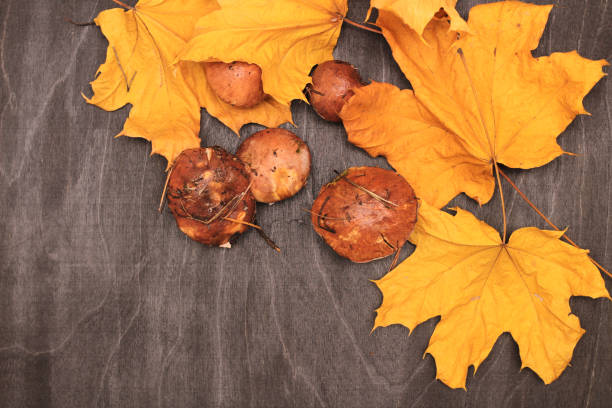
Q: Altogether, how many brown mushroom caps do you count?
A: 5